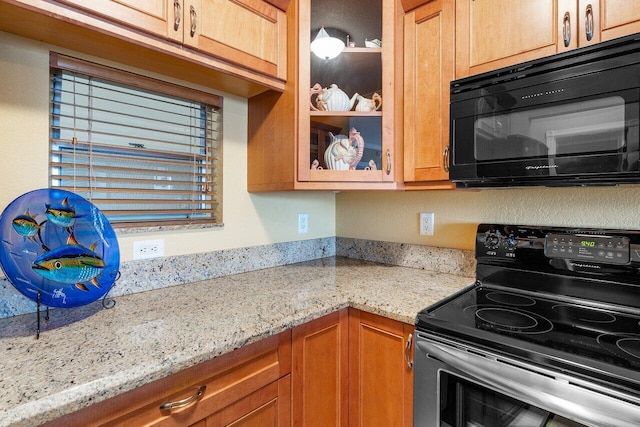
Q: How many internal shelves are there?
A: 2